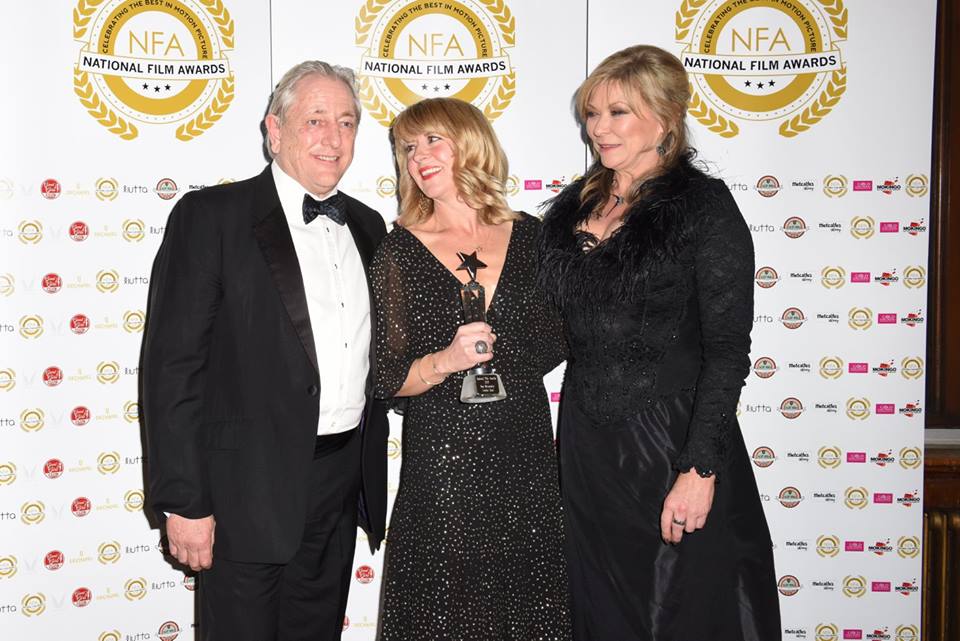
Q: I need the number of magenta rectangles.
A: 13